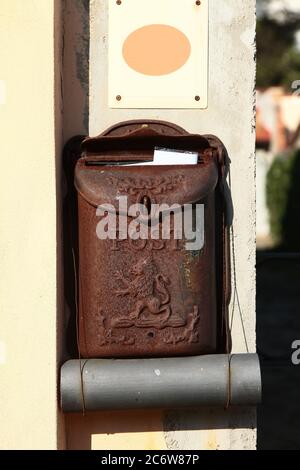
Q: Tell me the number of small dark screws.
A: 4